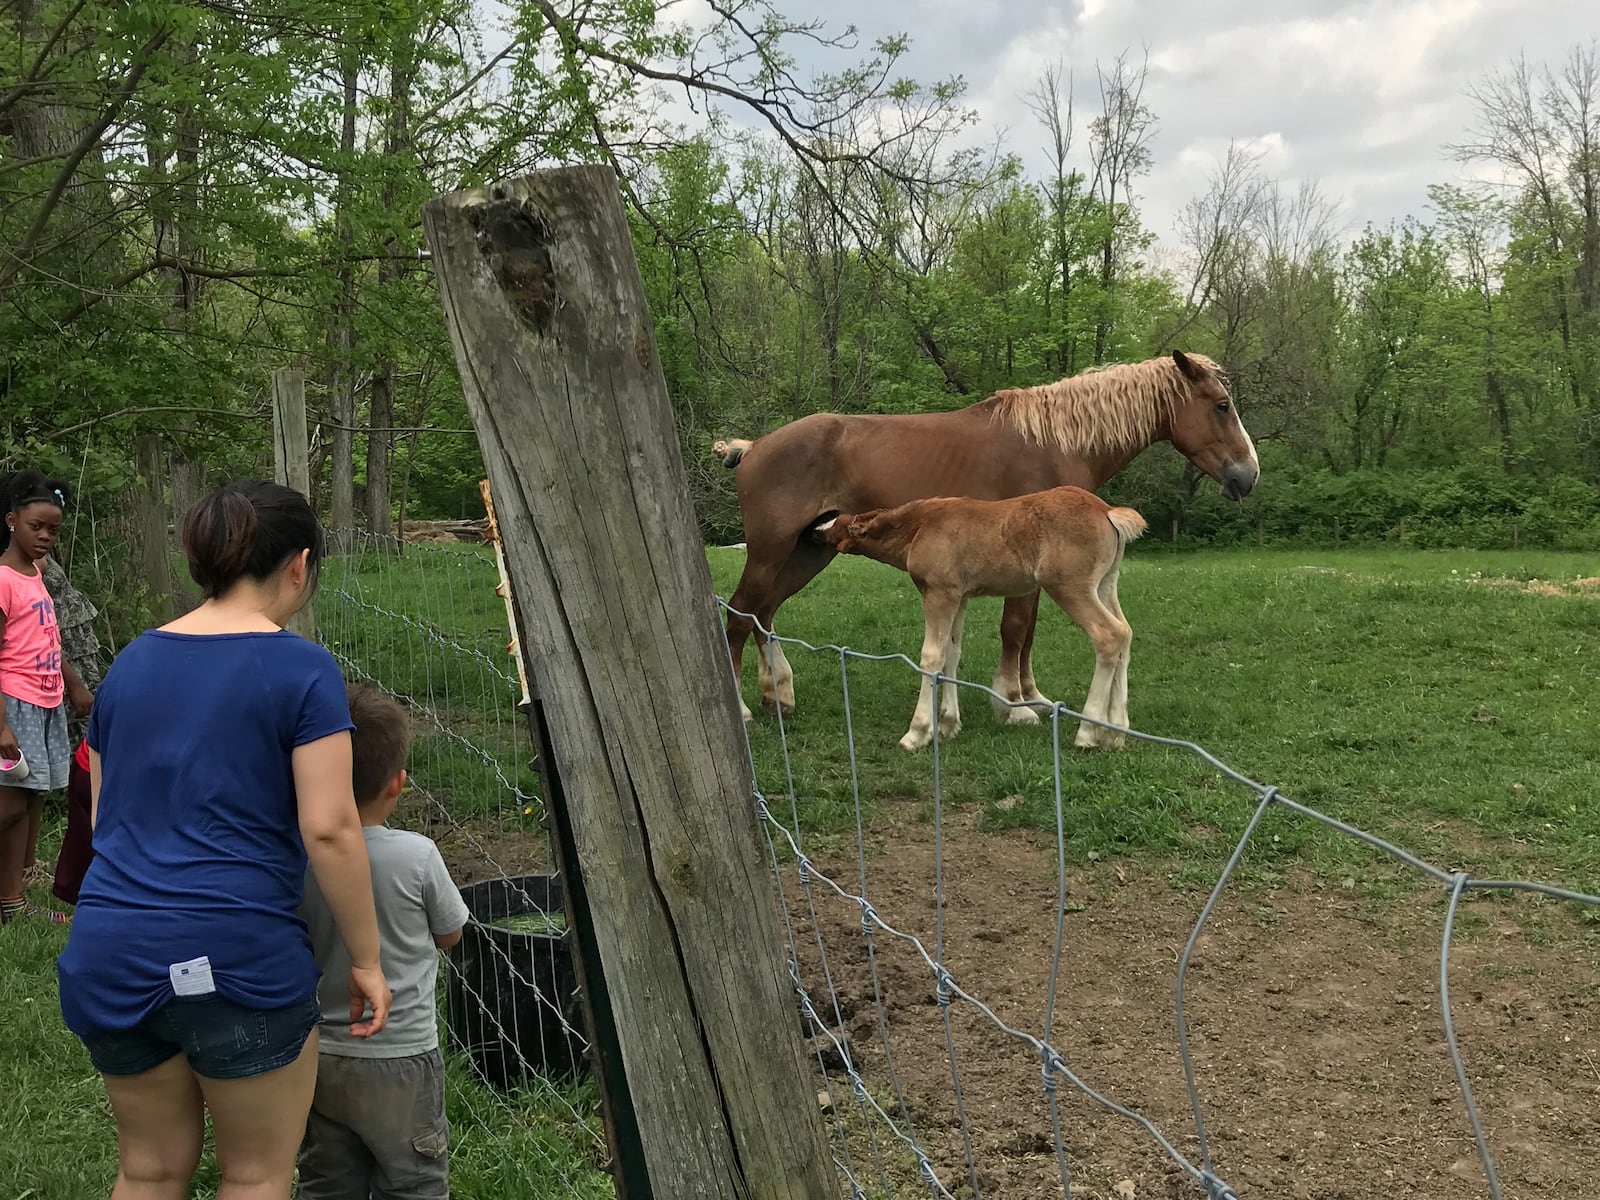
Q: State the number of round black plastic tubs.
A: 1